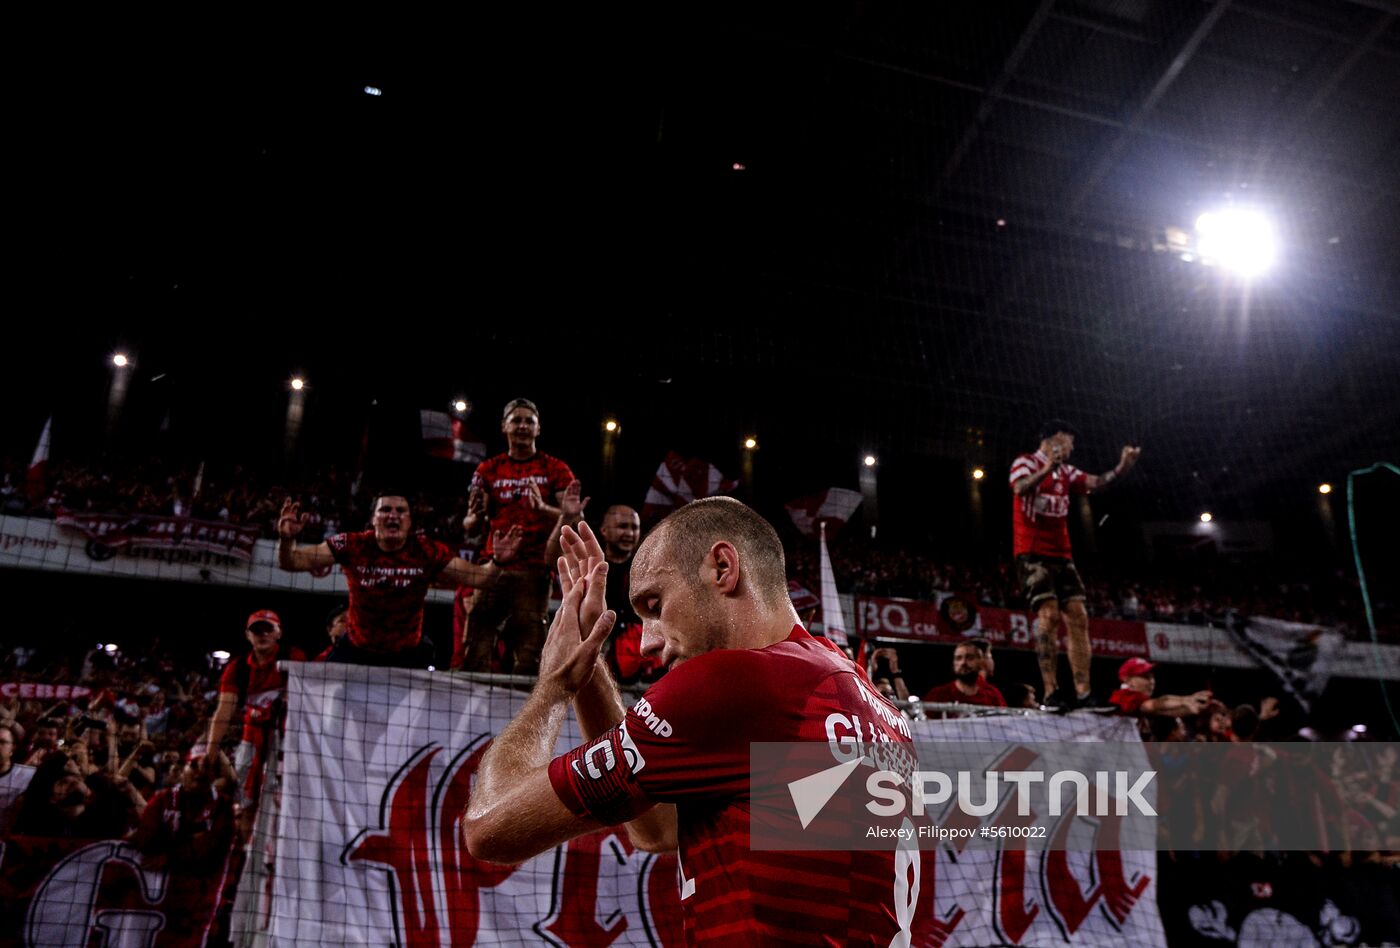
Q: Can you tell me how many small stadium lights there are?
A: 9